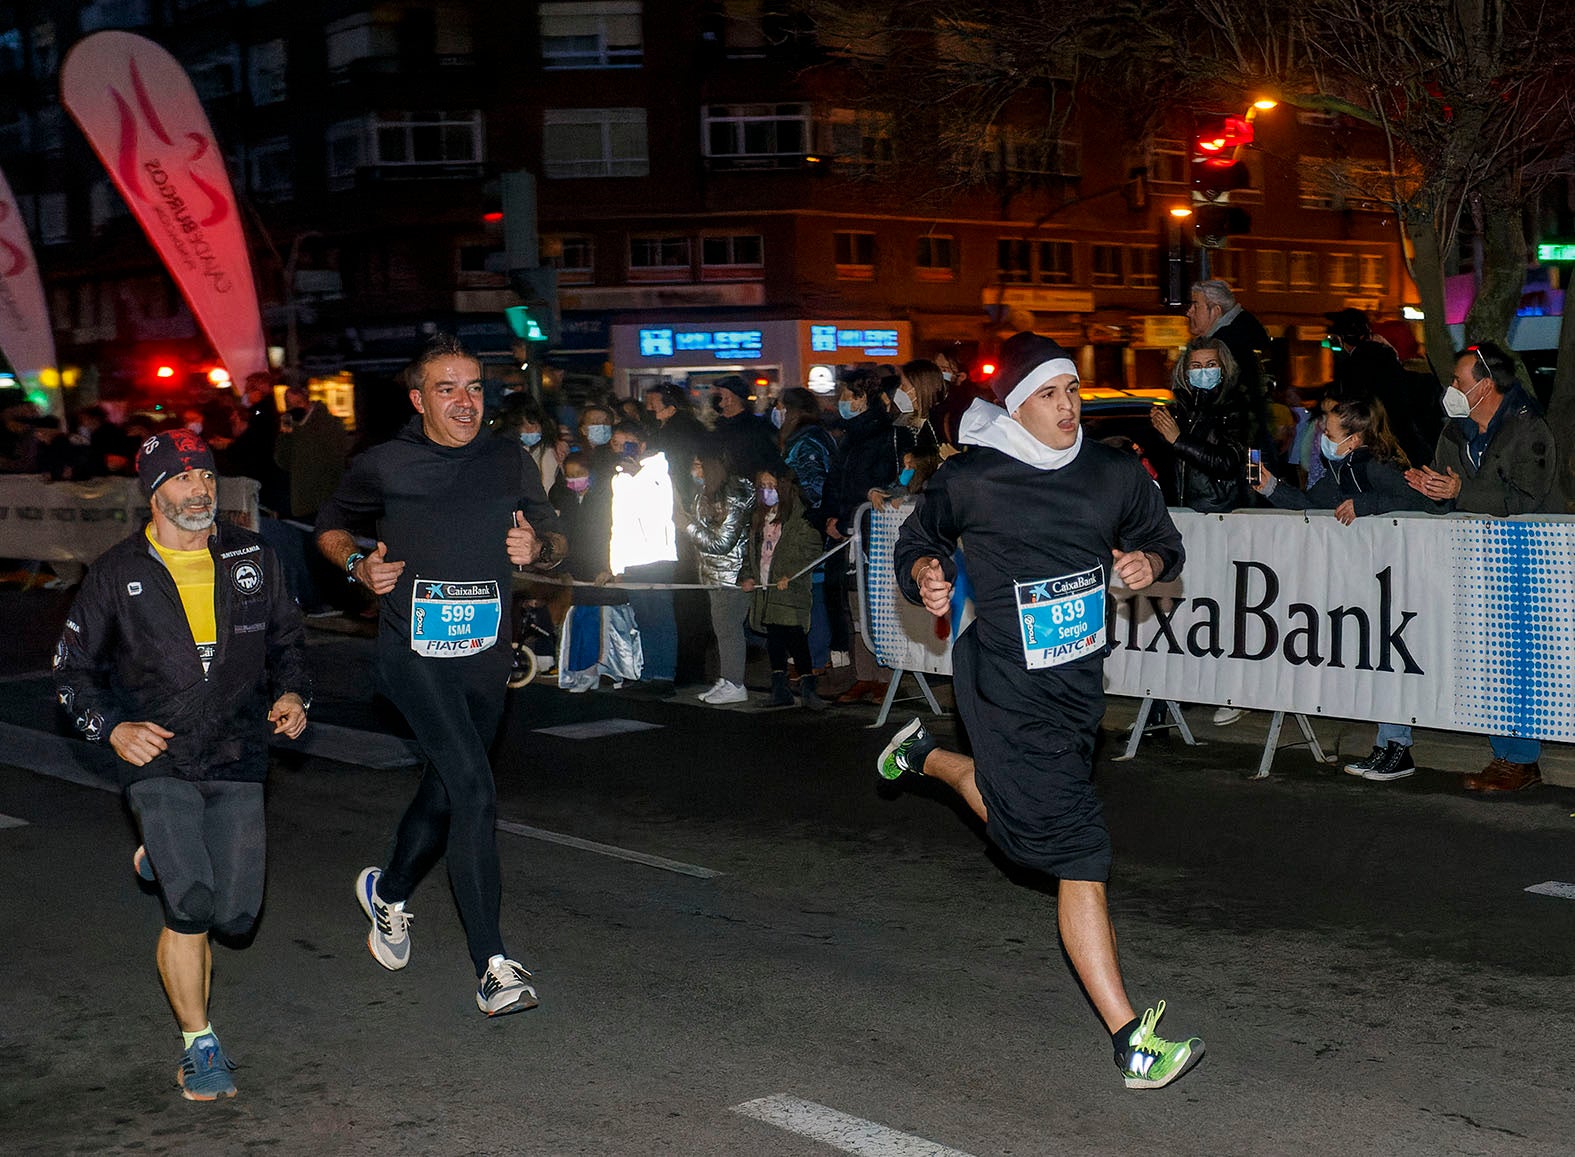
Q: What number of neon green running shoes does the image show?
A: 2